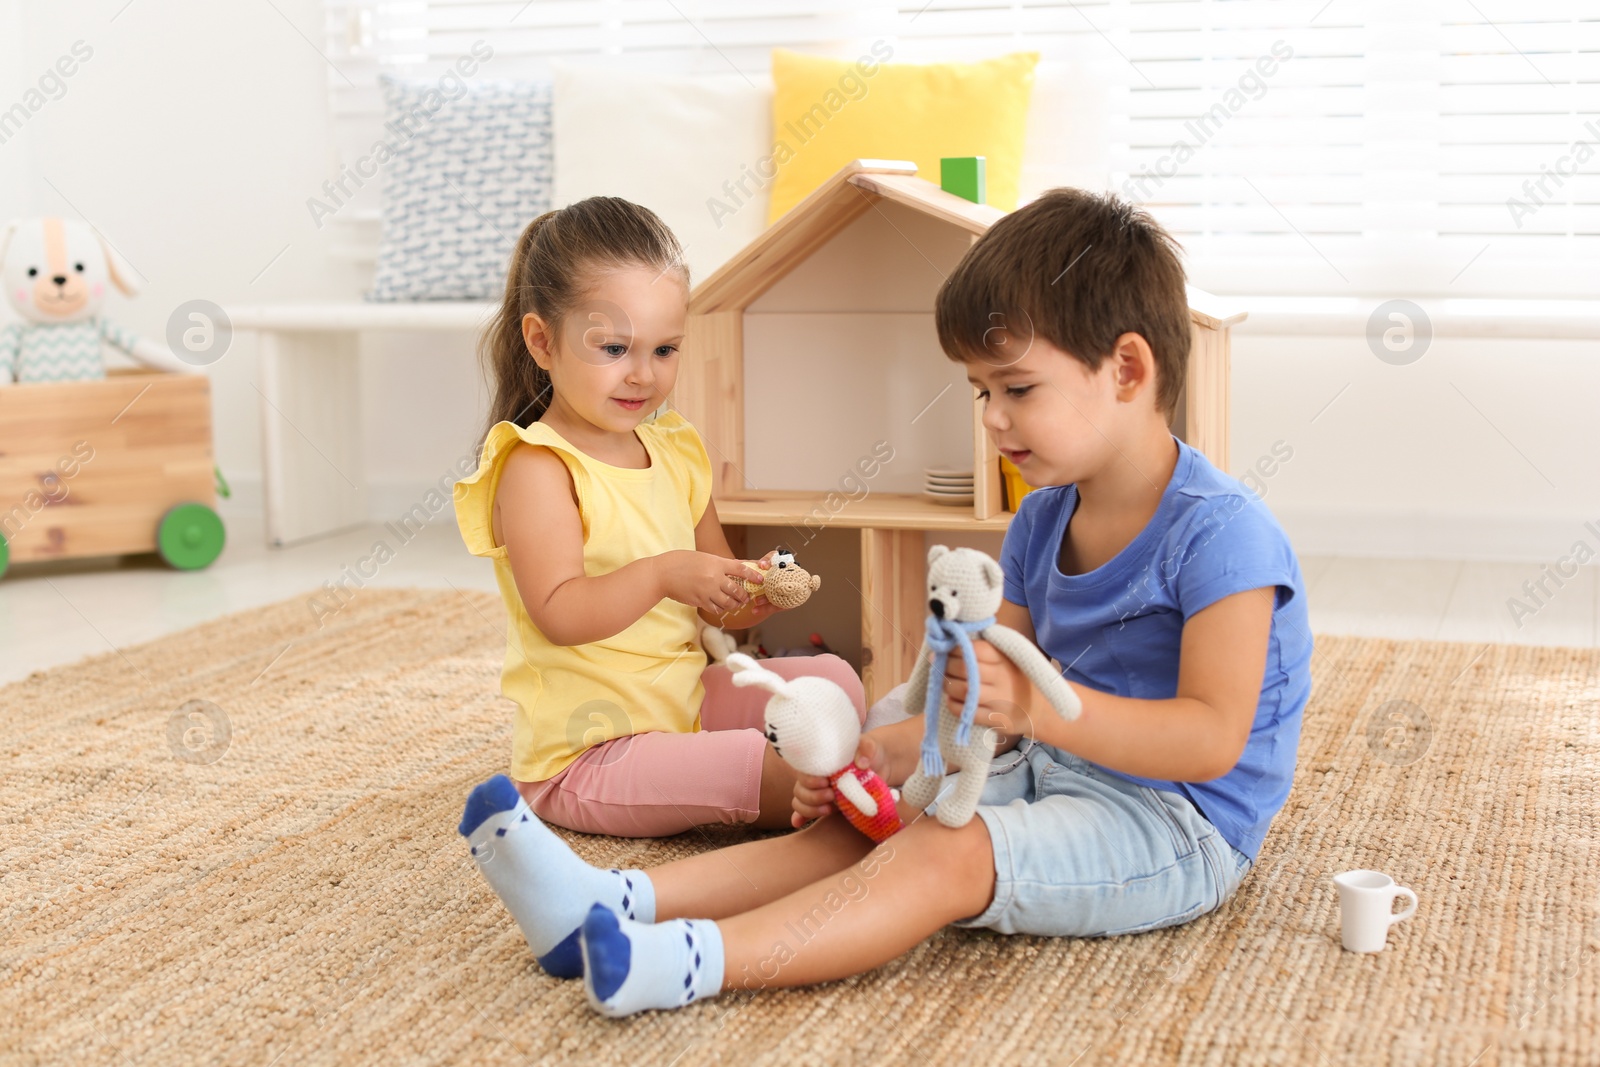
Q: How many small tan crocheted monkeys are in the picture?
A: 1